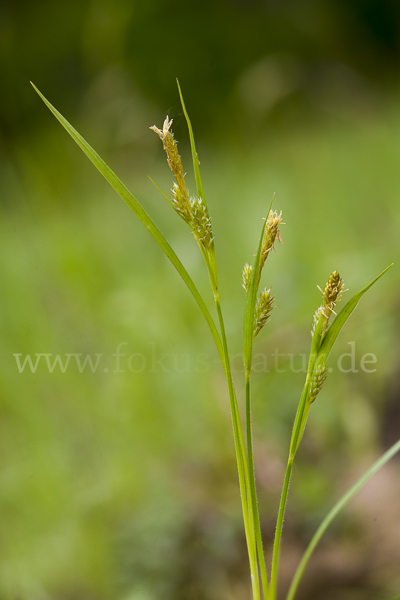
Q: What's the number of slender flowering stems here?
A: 3